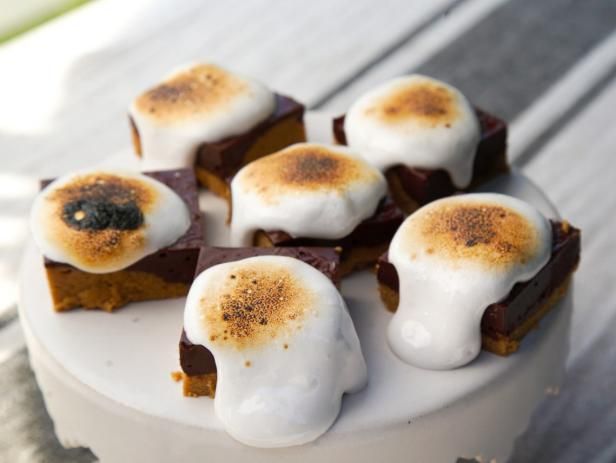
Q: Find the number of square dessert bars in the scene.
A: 6